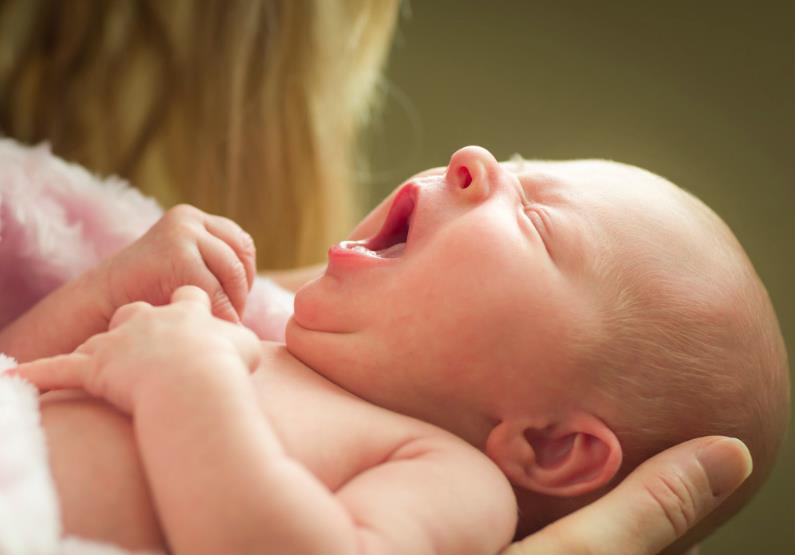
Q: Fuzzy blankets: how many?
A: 1